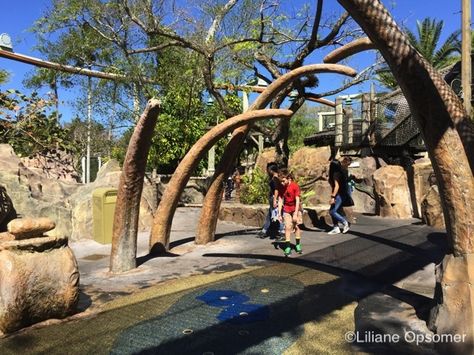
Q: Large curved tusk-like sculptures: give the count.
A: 5